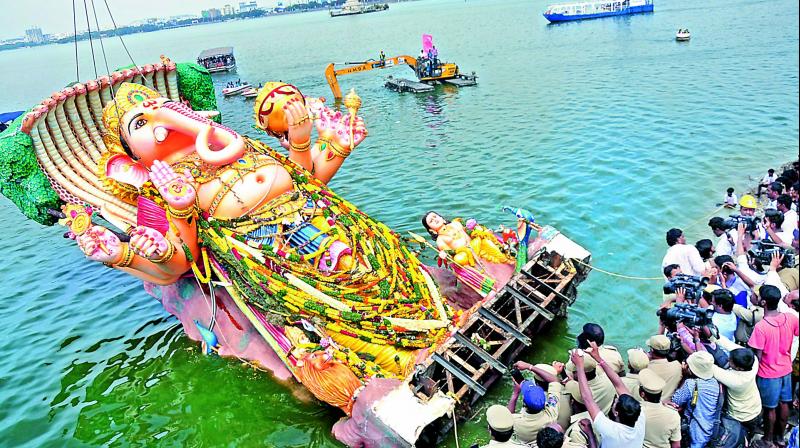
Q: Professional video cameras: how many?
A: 4